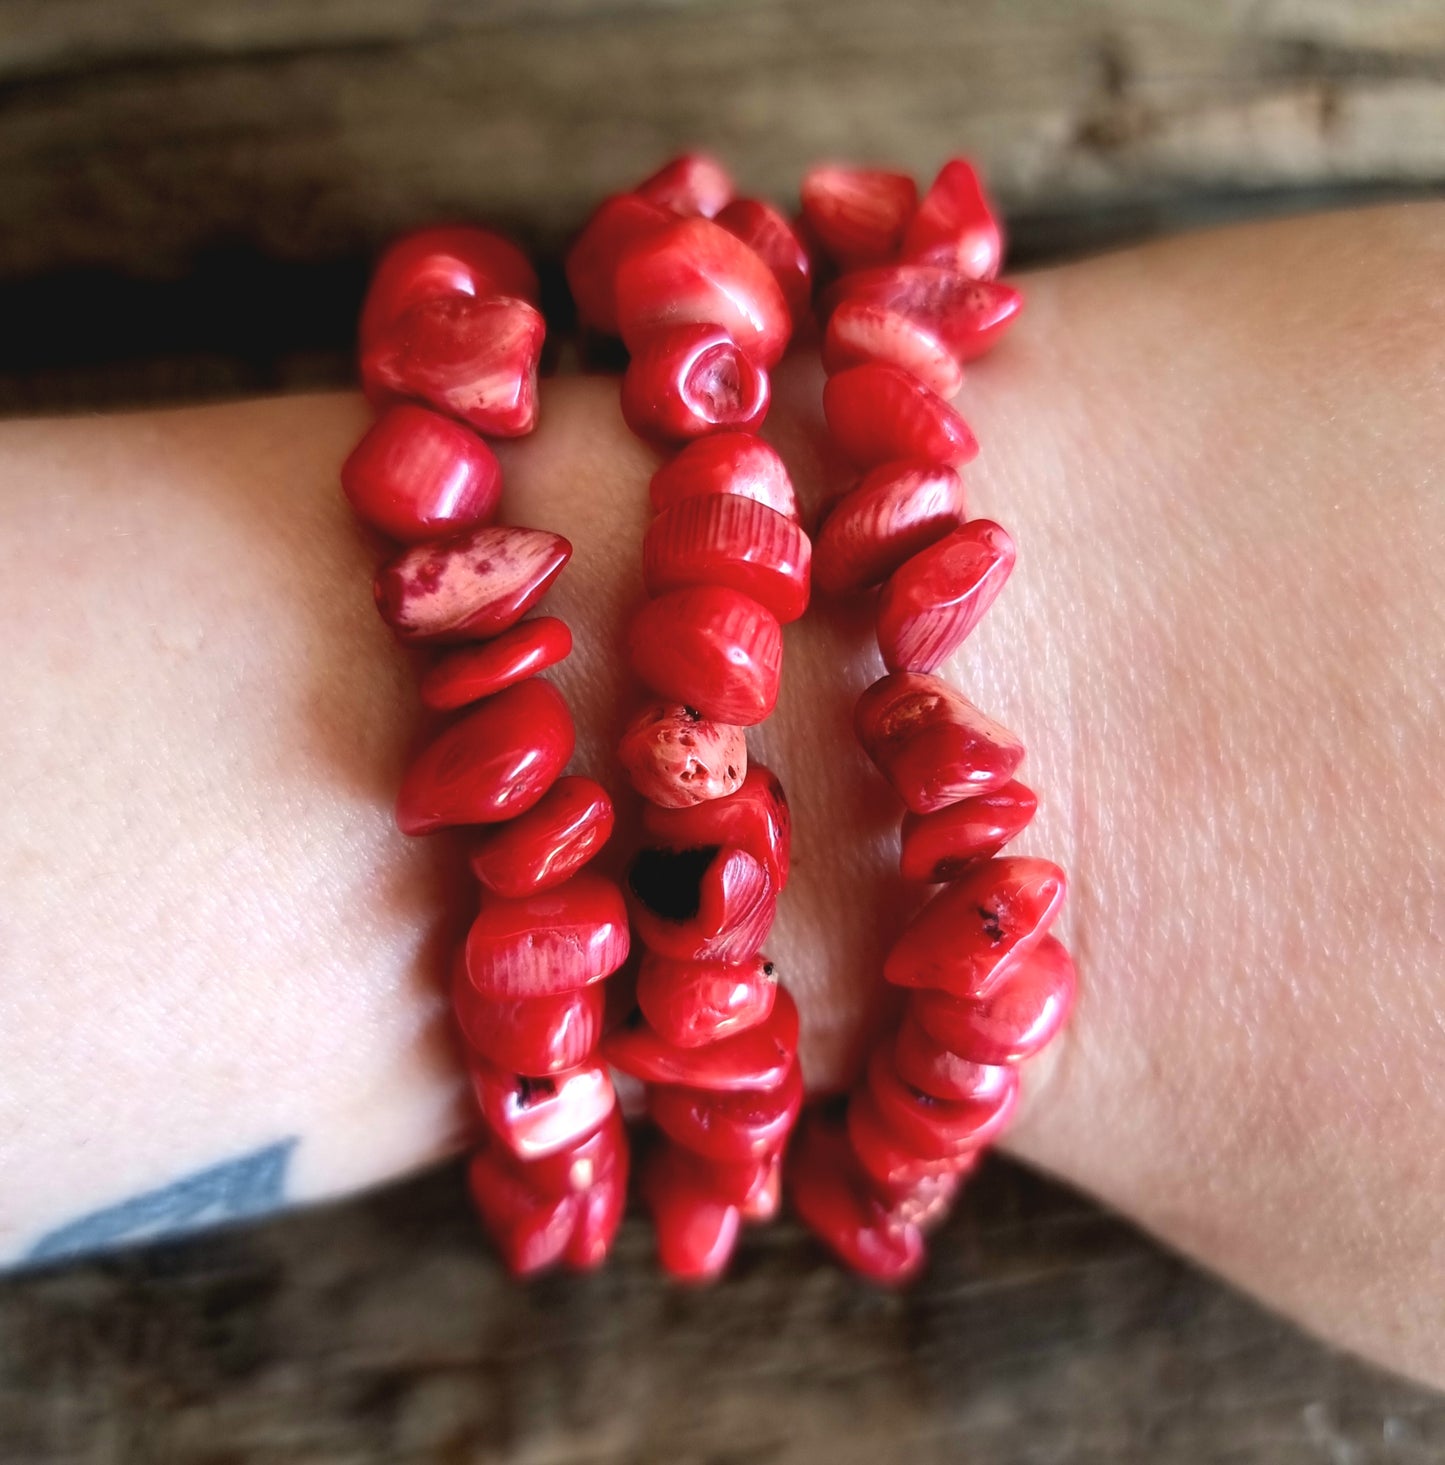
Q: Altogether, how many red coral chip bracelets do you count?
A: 3